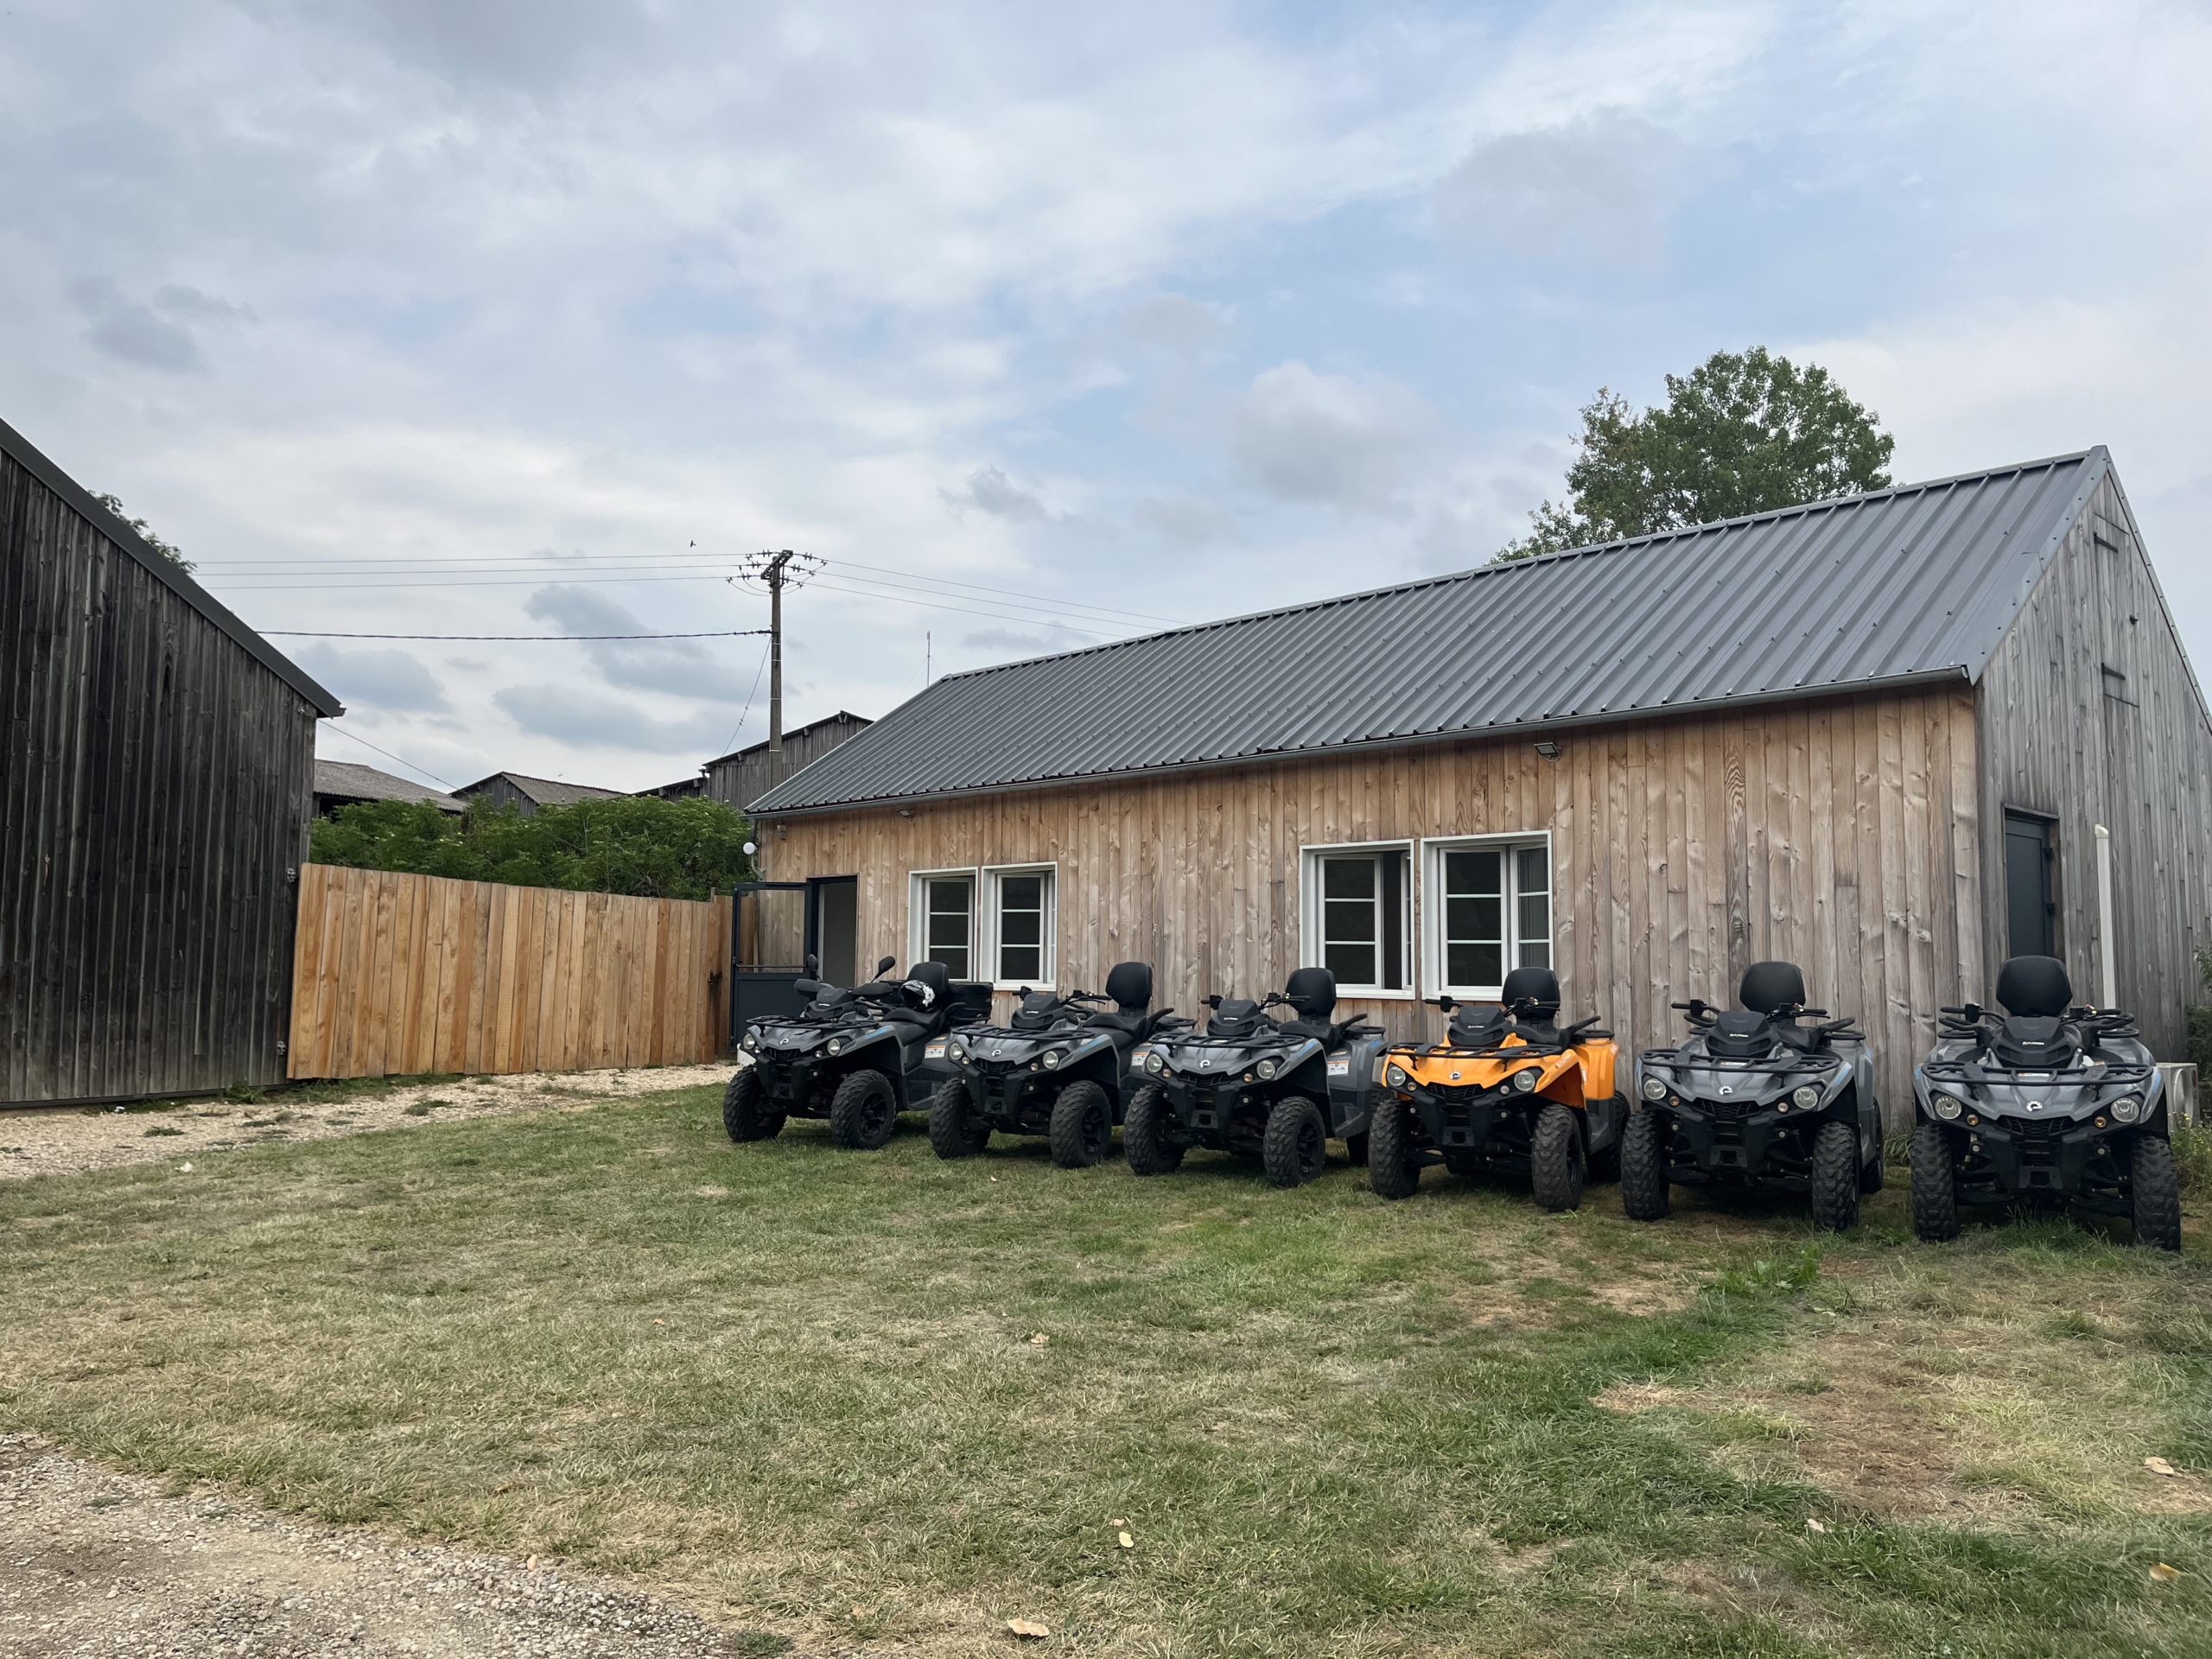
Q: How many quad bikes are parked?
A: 6